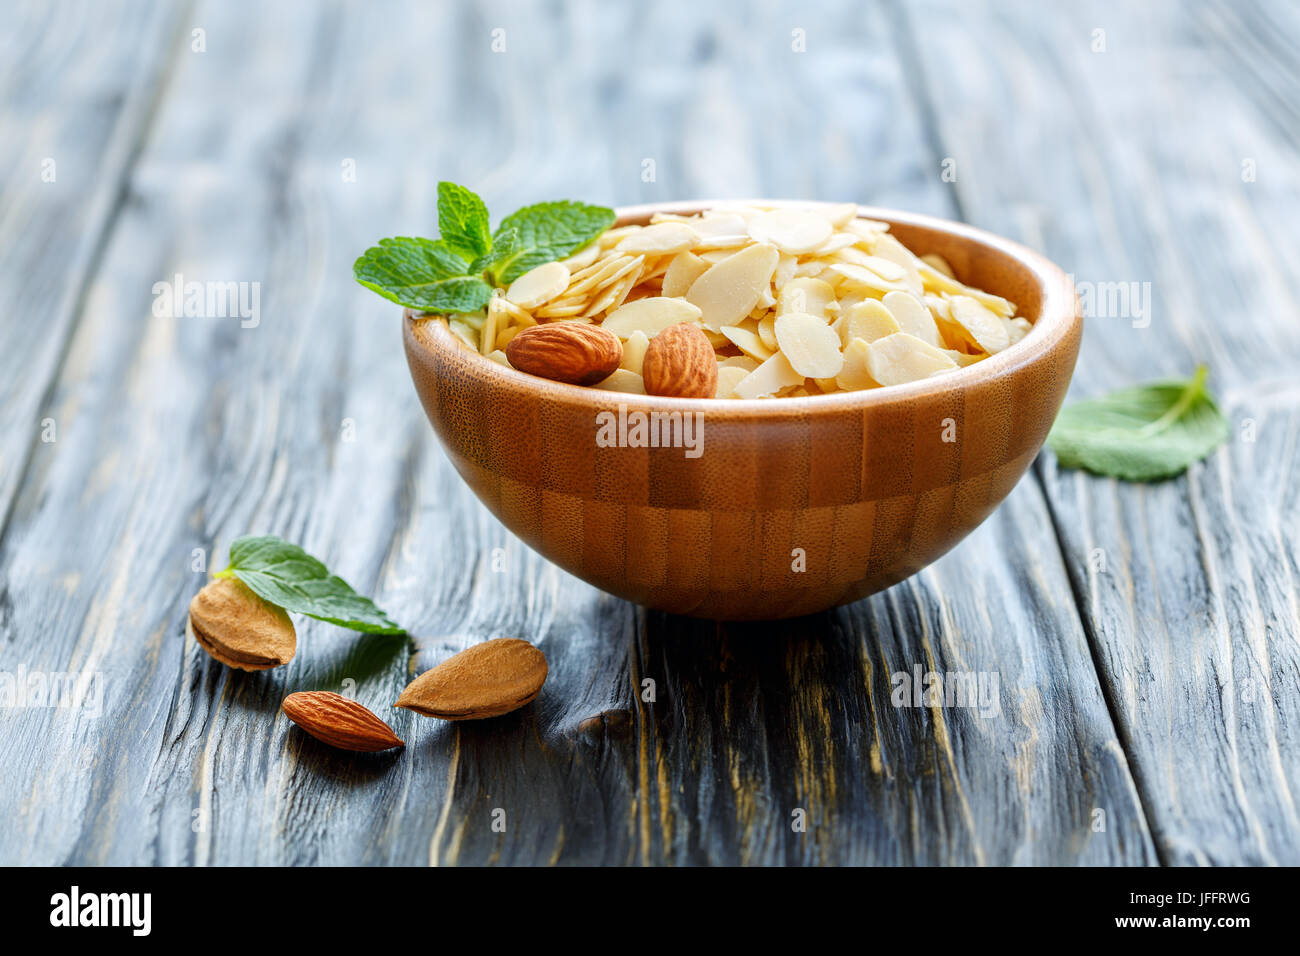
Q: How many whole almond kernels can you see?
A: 3